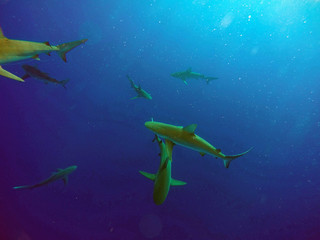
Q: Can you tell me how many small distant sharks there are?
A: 4